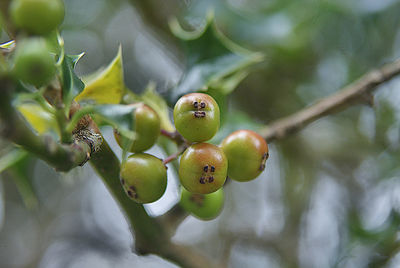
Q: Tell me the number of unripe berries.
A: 8